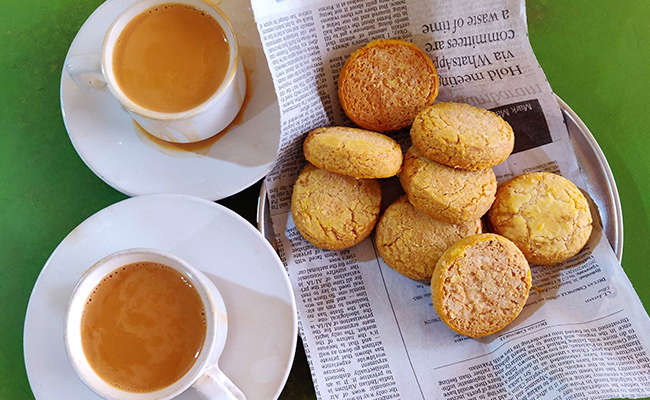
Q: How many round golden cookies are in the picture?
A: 8